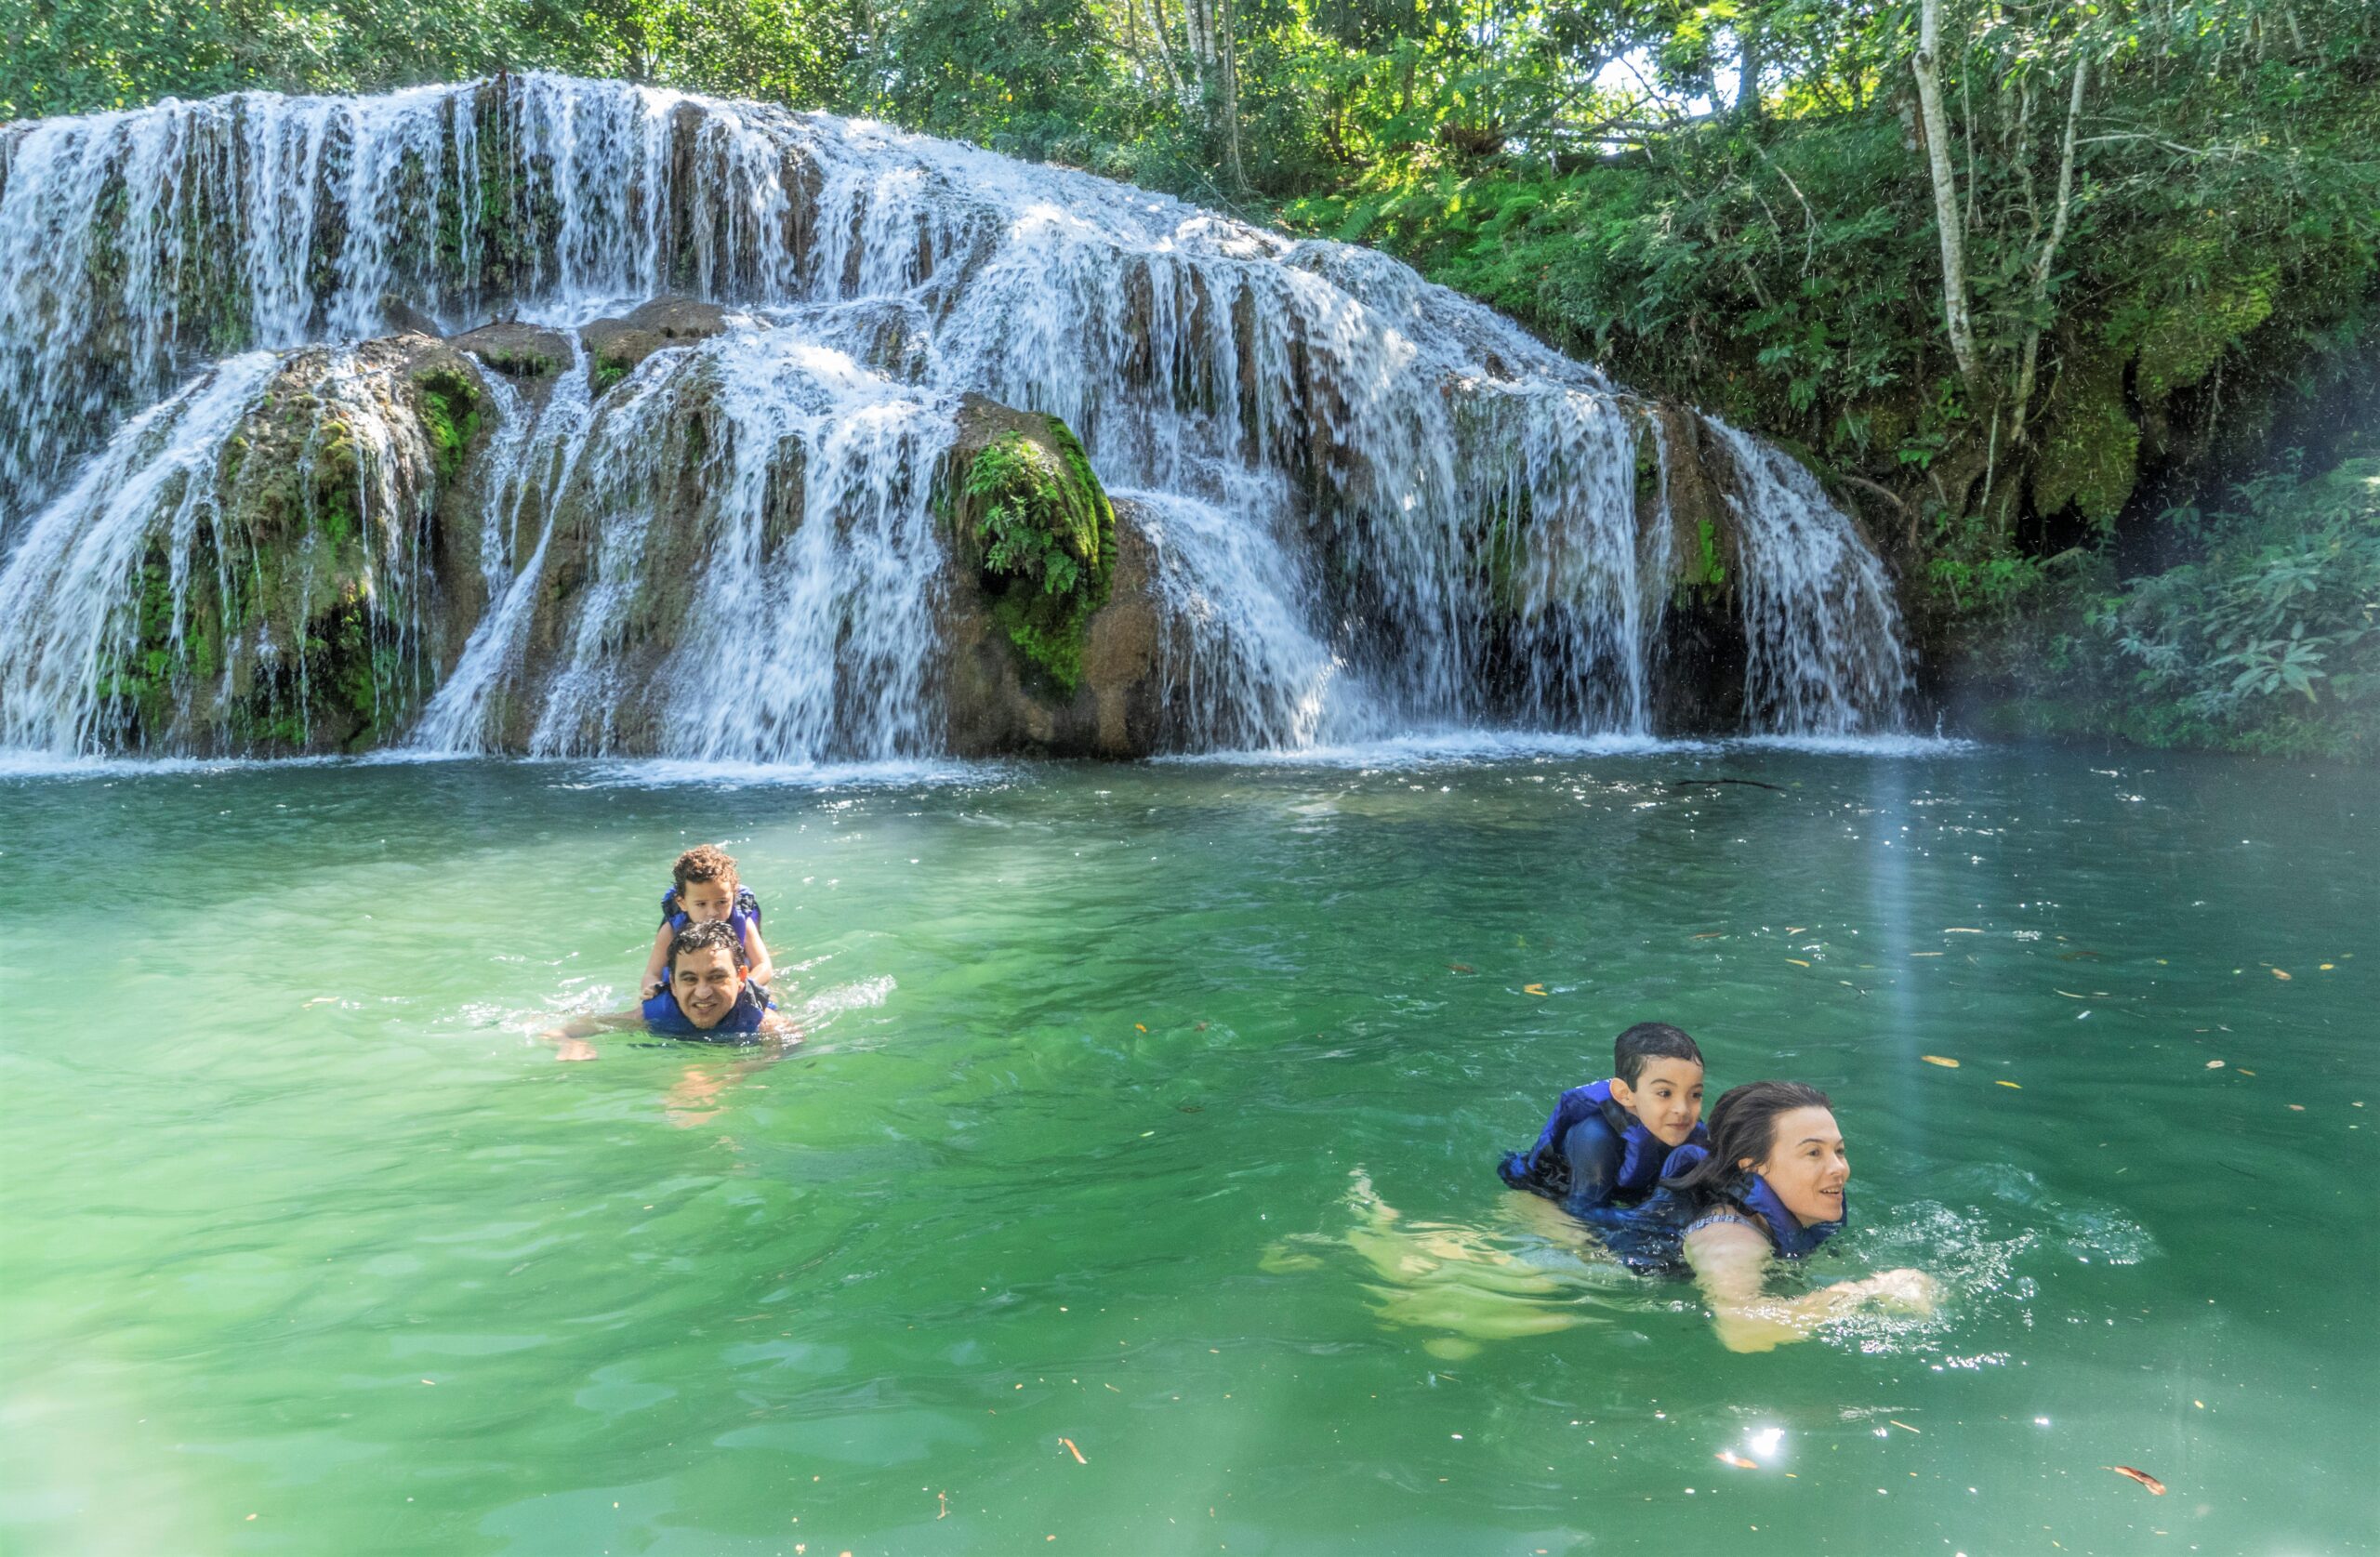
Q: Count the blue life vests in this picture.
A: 4